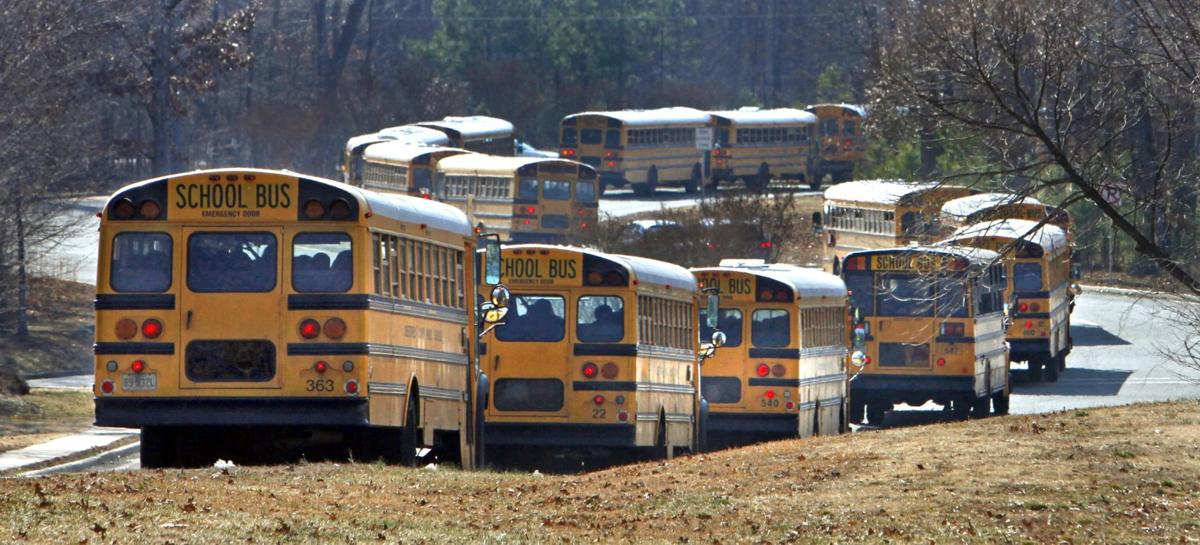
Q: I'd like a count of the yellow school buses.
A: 15